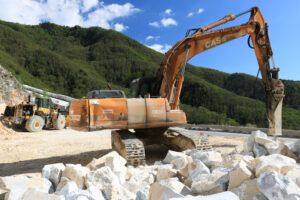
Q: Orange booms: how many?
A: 1